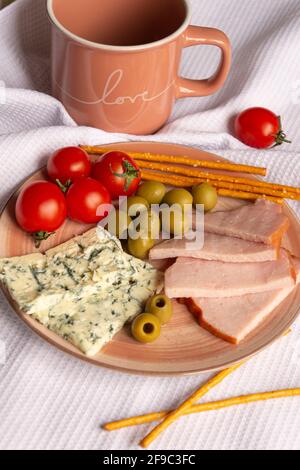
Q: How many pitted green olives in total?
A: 2